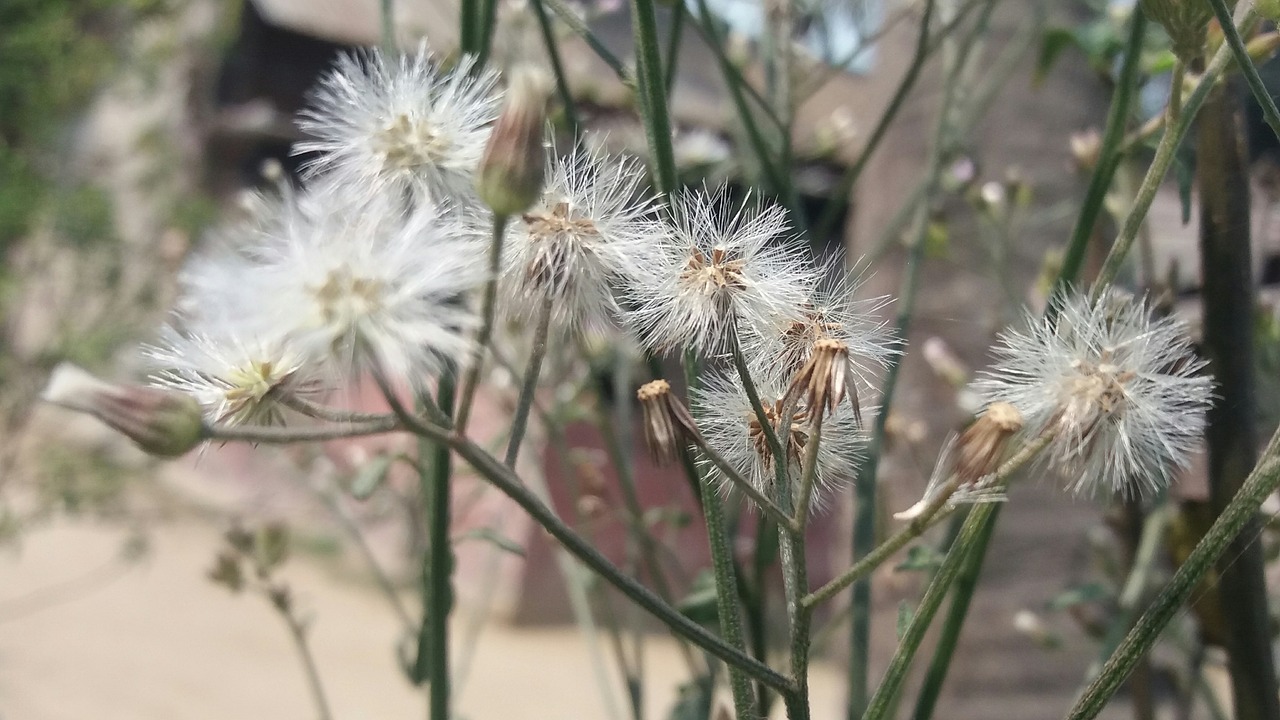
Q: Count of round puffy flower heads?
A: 8